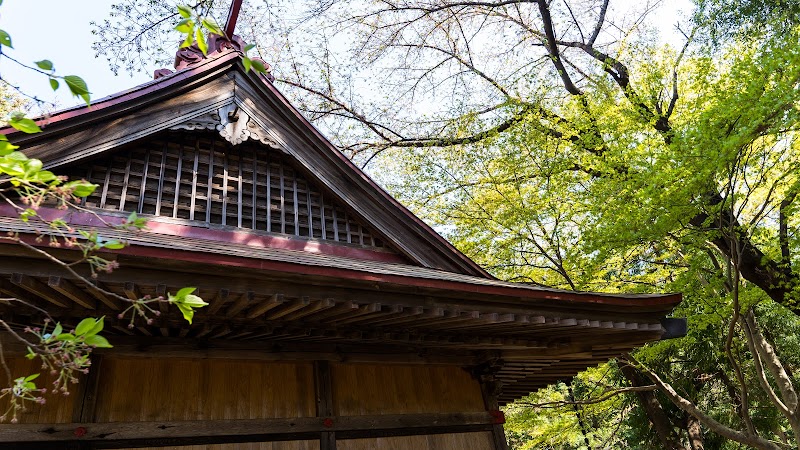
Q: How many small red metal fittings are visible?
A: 3